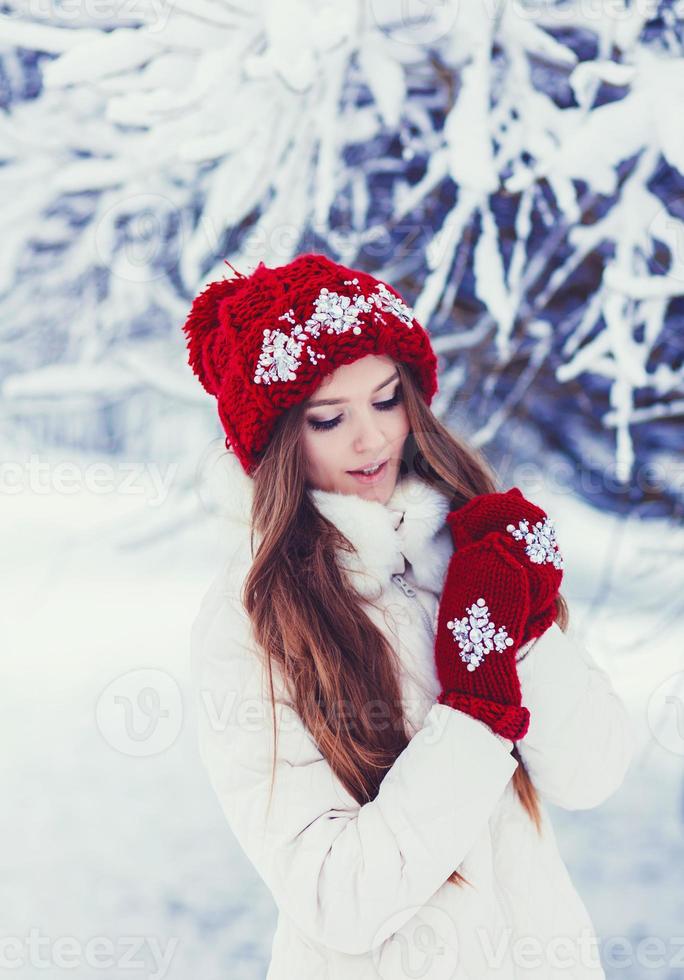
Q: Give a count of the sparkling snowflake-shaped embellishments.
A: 5